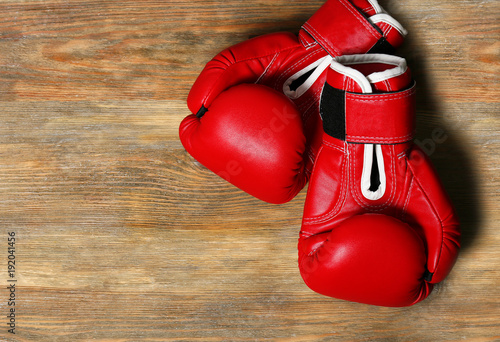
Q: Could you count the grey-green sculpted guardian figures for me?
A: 0